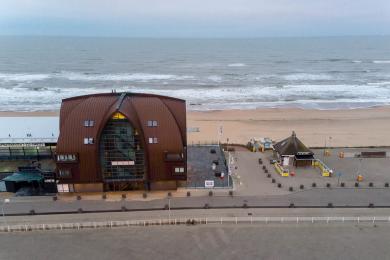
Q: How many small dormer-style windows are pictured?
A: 4